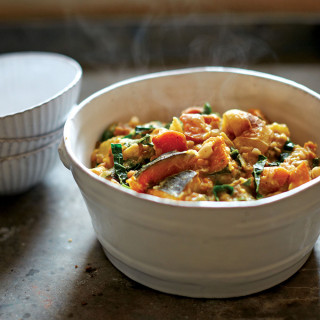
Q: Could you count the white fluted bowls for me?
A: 3